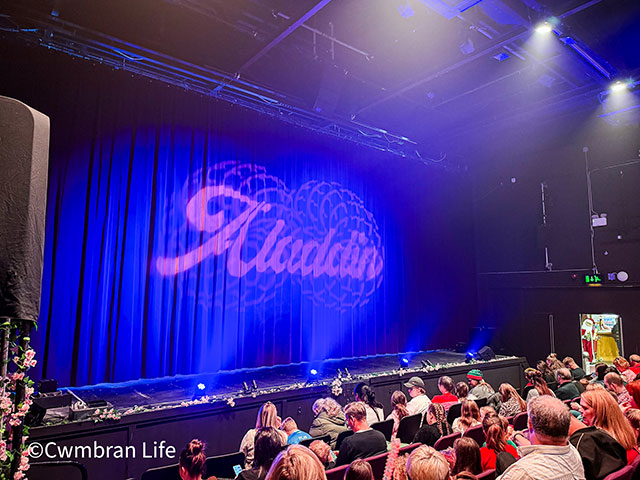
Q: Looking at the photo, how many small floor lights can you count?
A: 4